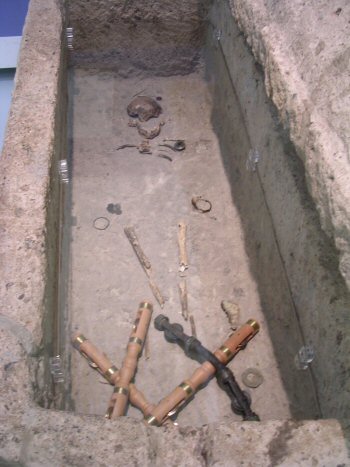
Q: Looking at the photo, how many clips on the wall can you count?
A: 6